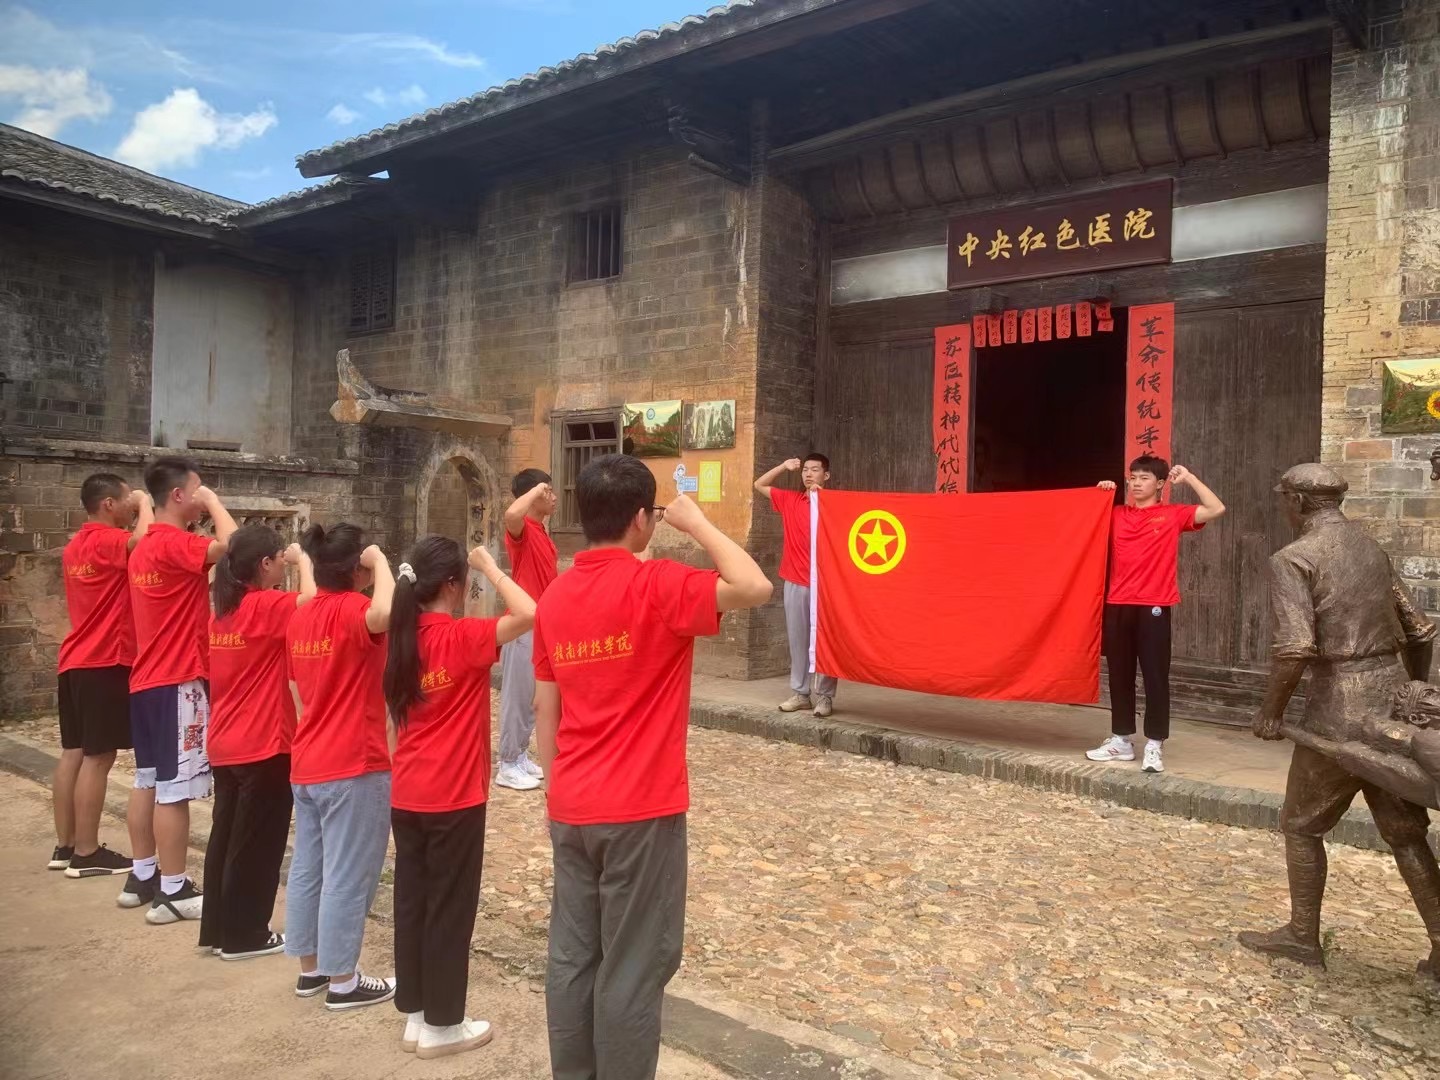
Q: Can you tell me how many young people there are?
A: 9